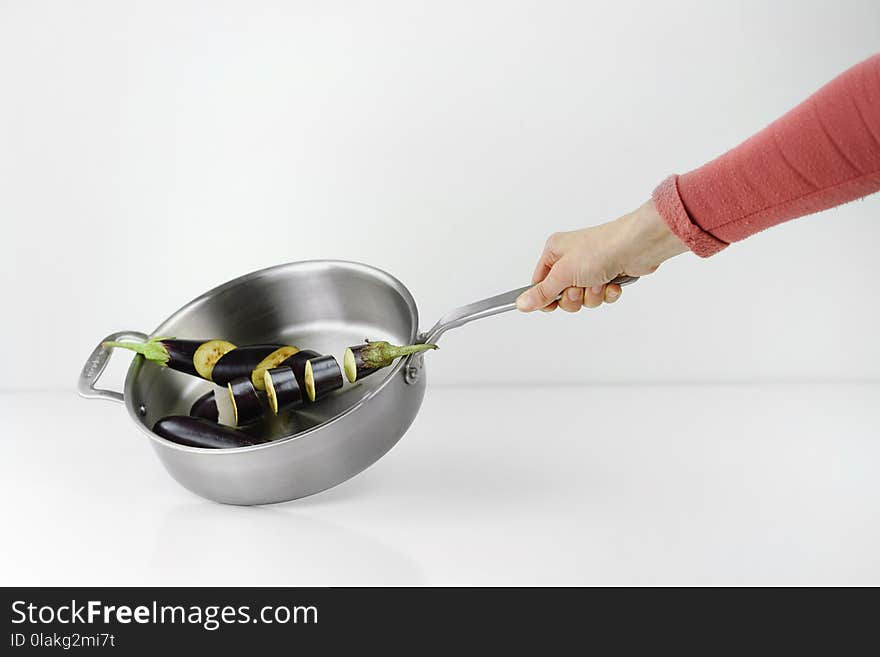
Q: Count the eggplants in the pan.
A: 3